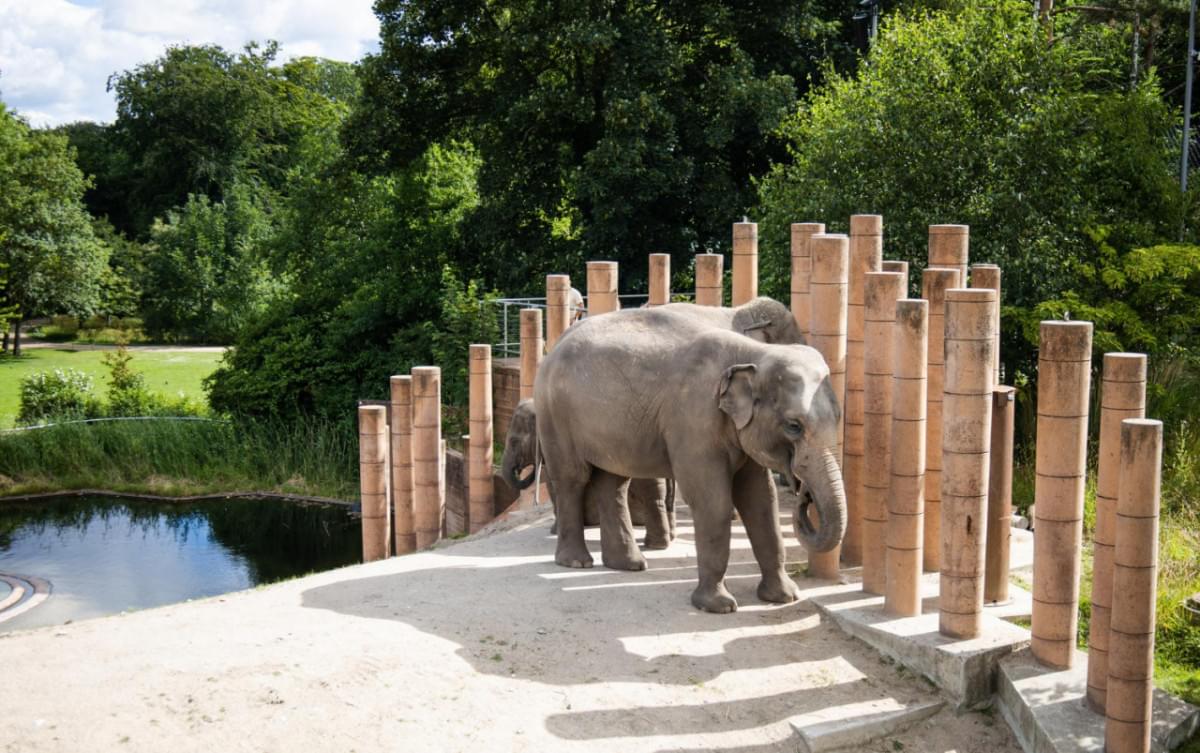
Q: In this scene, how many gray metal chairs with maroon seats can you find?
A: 0